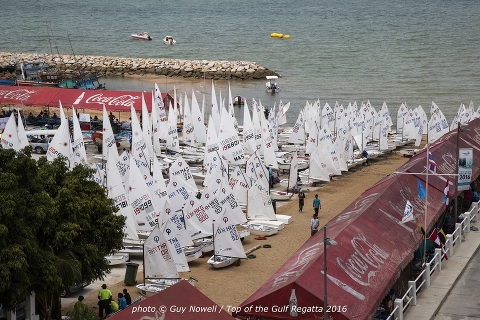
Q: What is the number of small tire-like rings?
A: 2